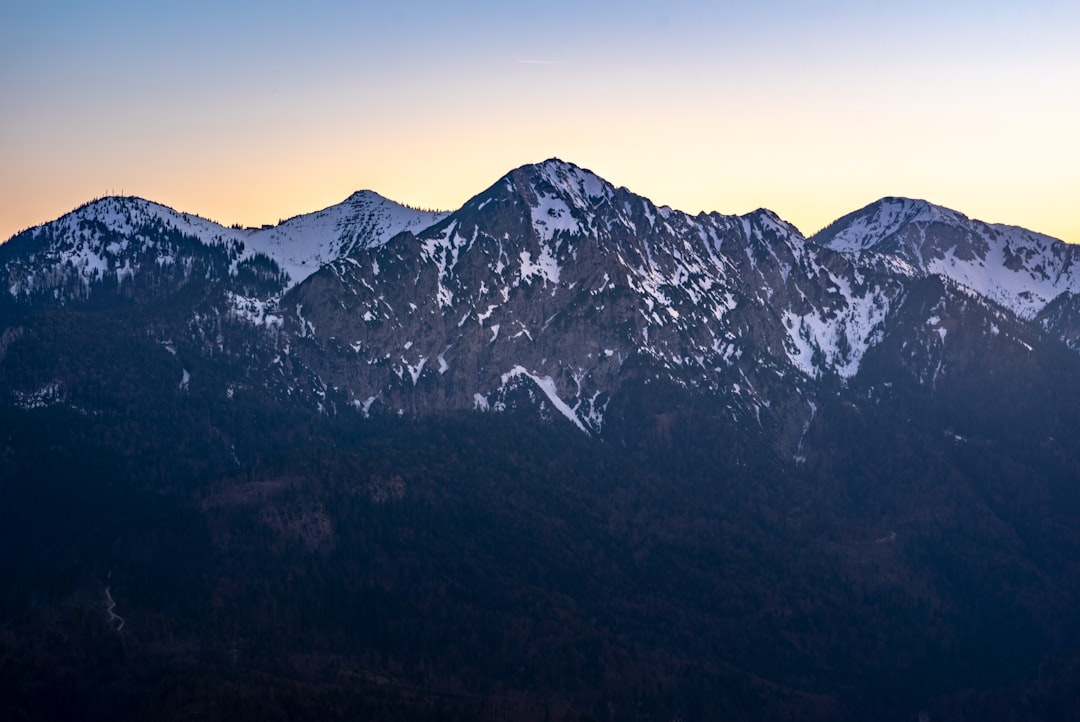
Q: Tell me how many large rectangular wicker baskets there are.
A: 0